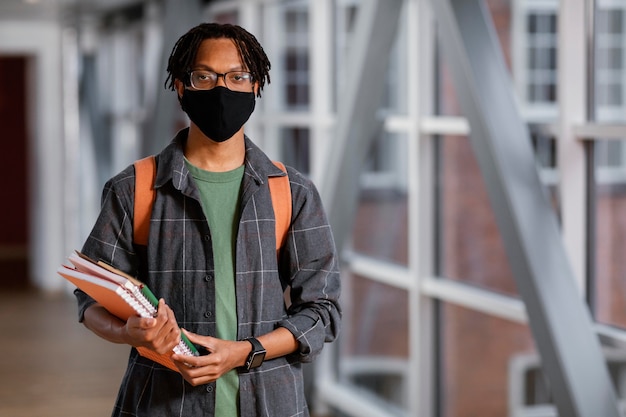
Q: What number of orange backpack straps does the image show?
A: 2